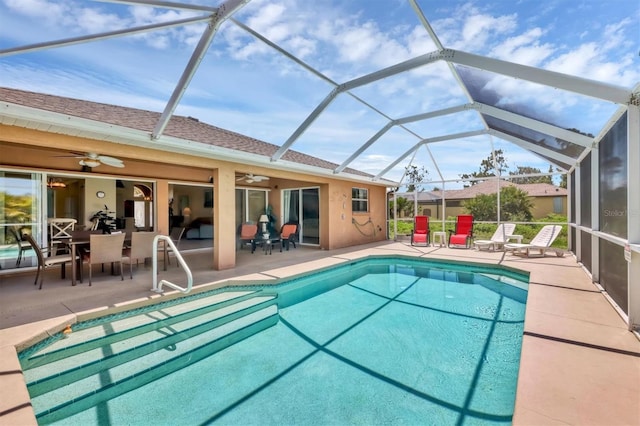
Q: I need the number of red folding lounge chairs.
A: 2